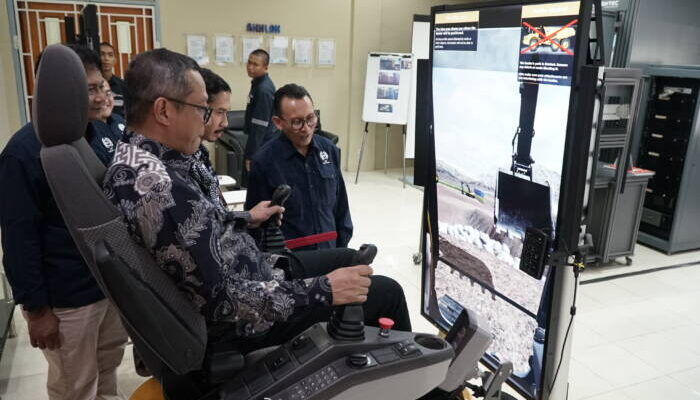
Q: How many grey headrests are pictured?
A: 1